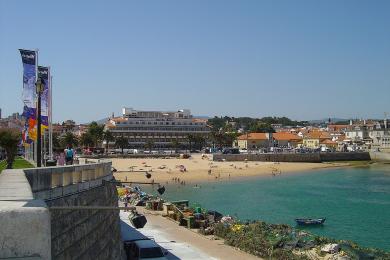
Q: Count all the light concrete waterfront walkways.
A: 1